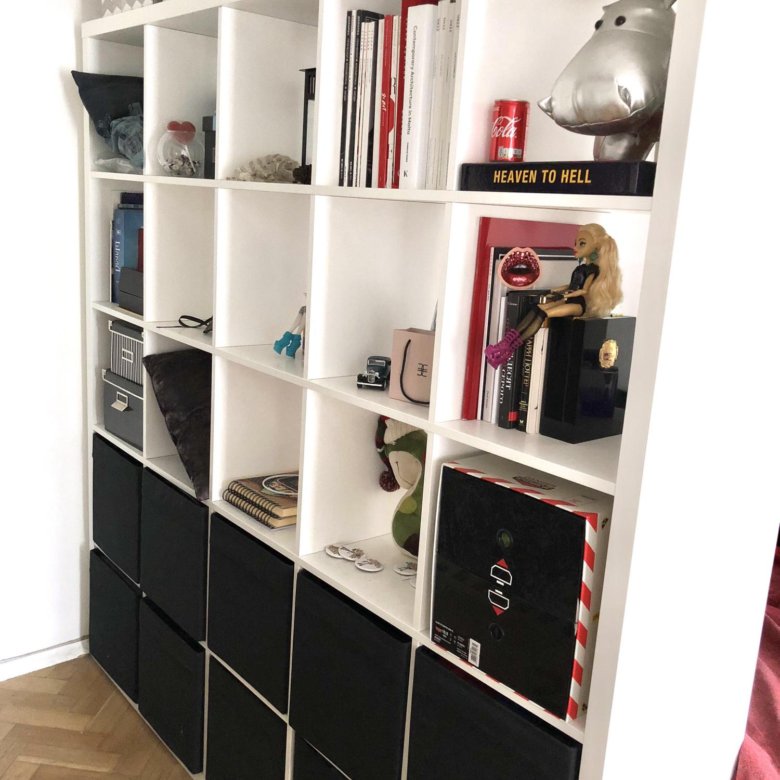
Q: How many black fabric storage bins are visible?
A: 9